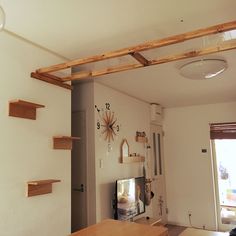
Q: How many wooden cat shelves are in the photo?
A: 3